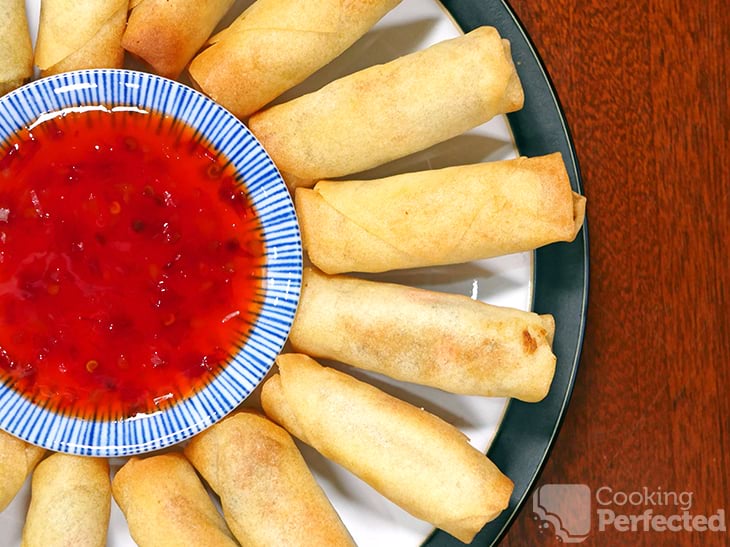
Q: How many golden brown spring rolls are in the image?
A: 12